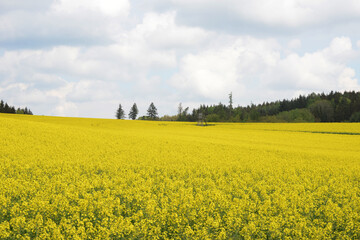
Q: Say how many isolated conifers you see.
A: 3